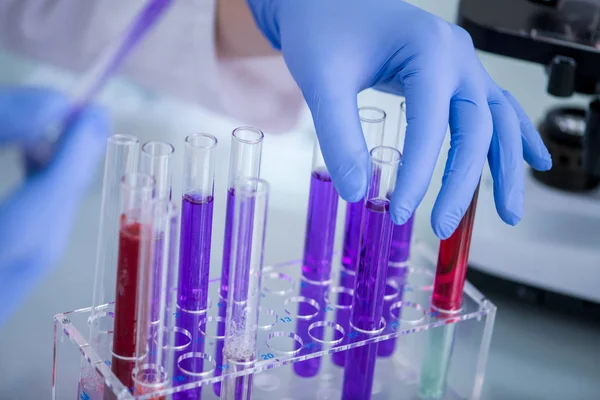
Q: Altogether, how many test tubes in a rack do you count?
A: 12